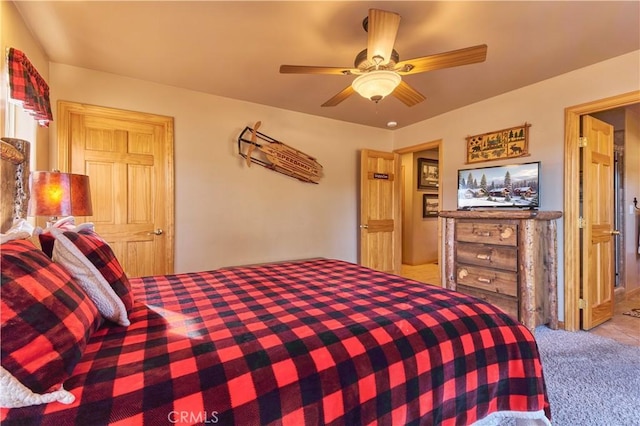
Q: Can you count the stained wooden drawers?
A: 4